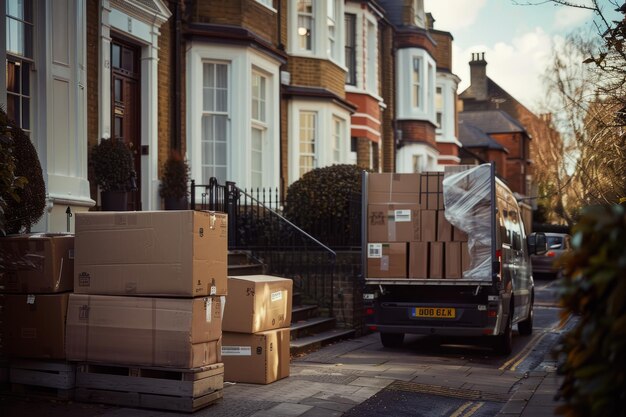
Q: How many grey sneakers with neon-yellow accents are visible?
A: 0